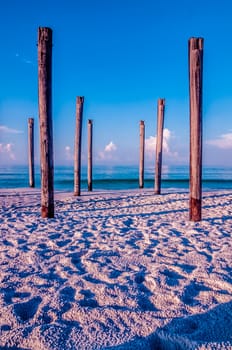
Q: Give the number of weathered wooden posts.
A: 7